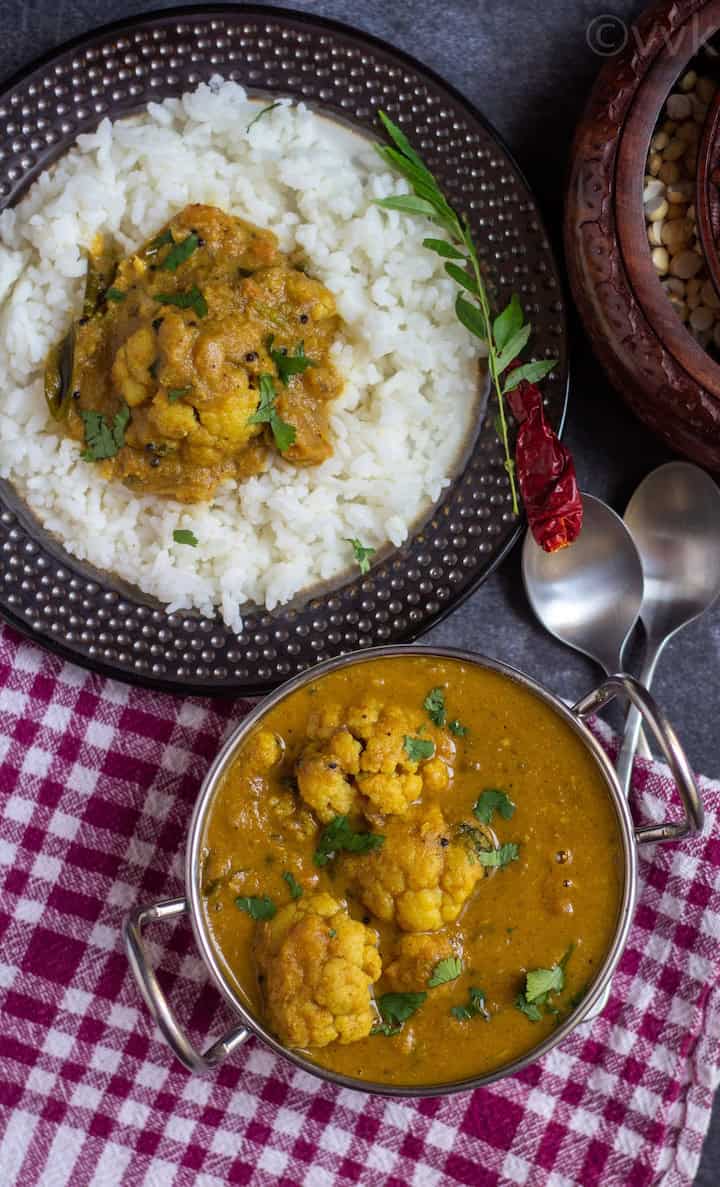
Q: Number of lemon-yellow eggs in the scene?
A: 0